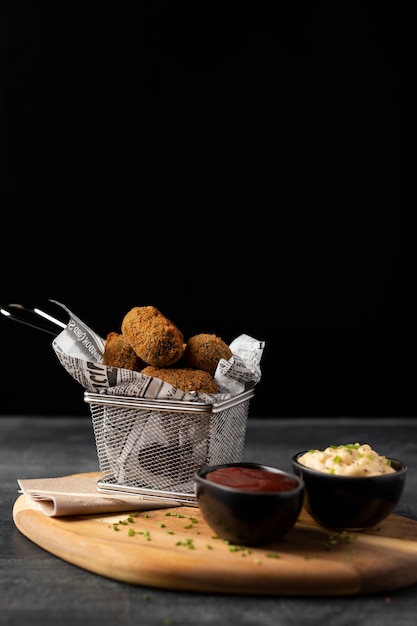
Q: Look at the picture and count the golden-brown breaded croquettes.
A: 4